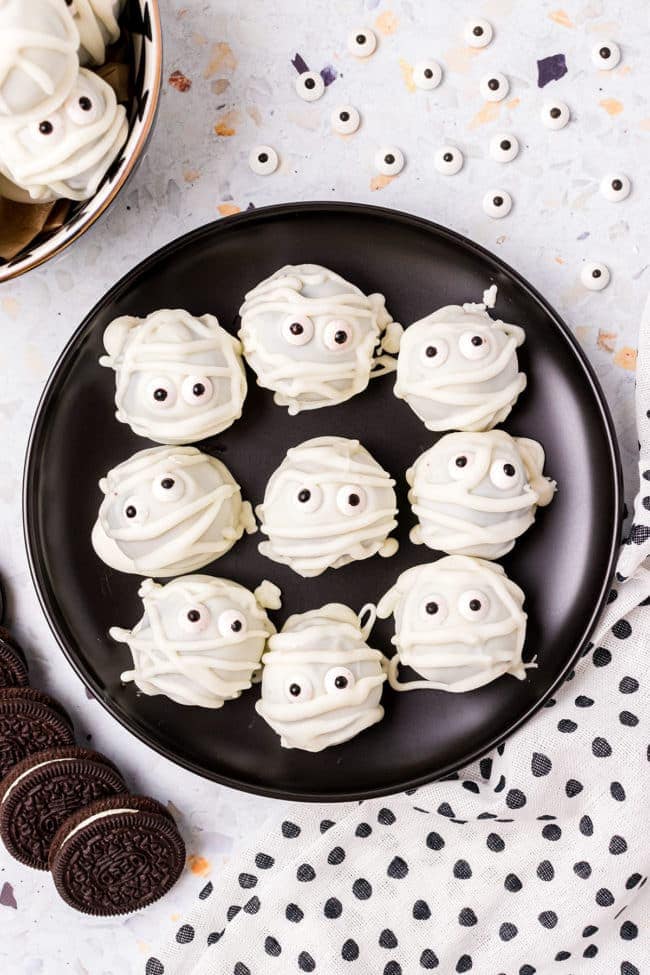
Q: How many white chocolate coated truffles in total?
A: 12